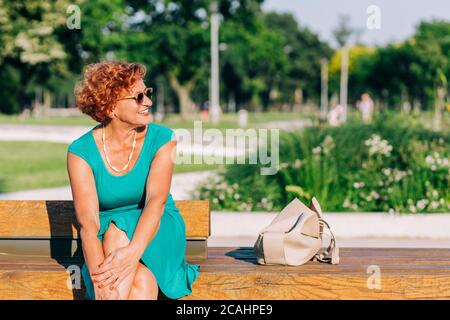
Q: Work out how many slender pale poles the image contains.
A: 3